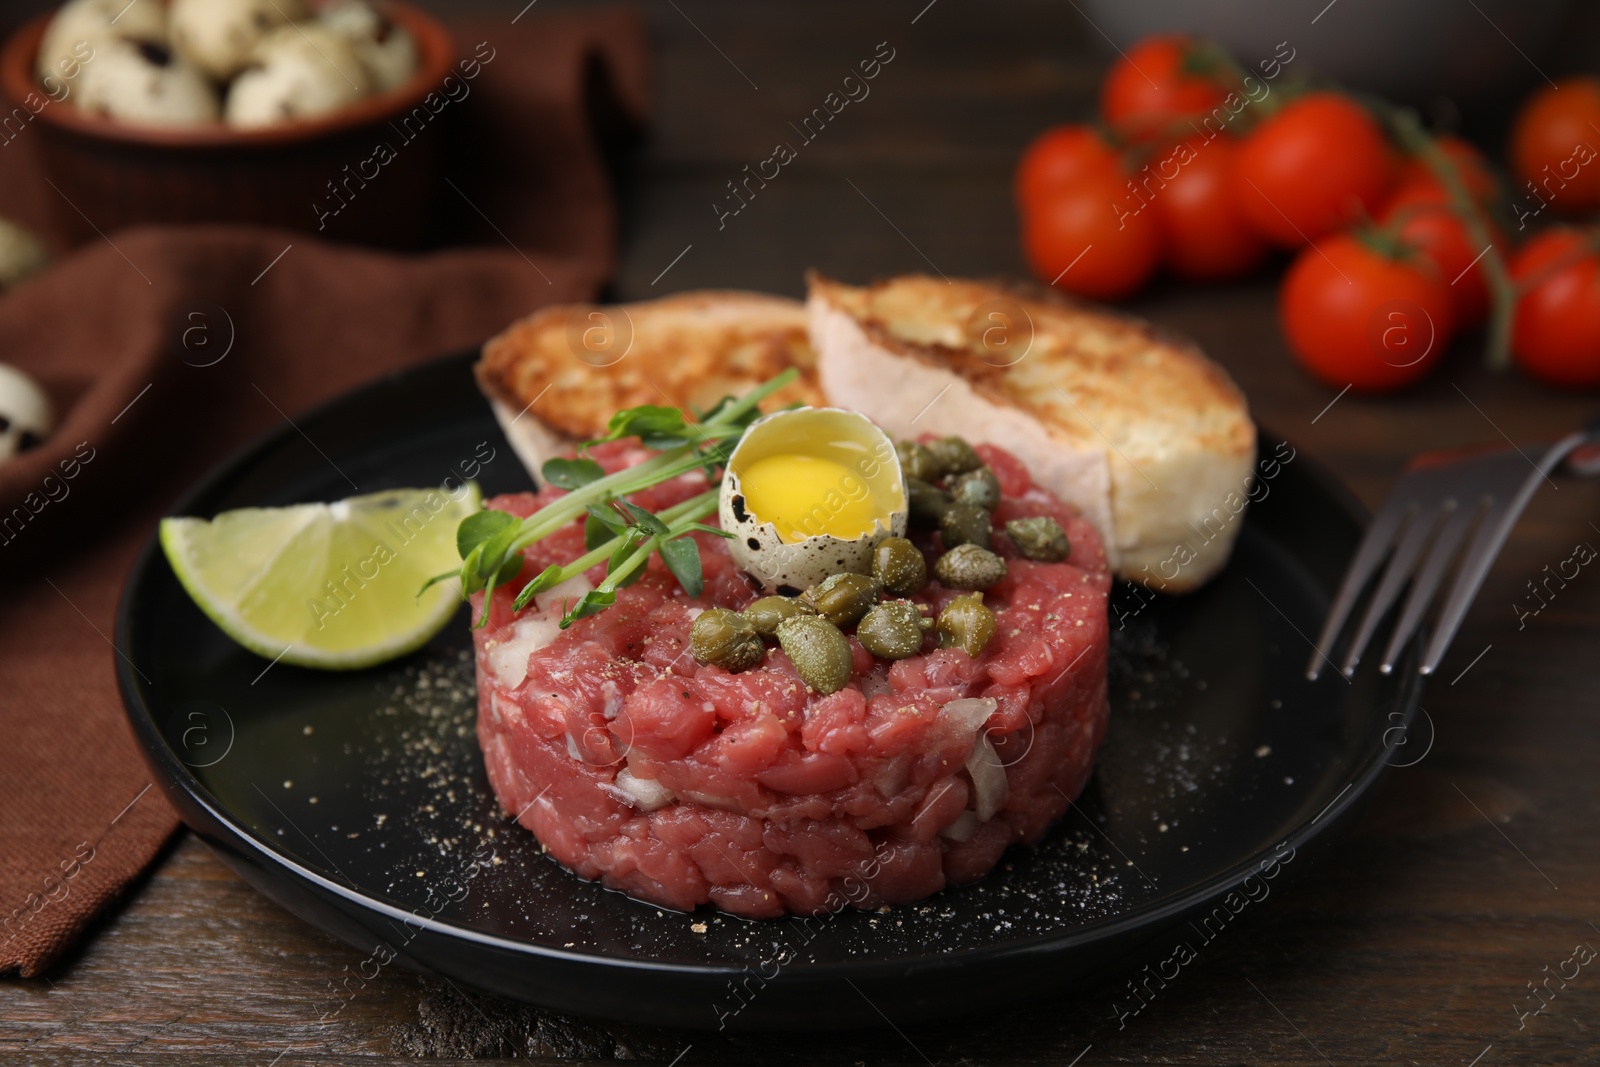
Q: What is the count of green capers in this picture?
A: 14